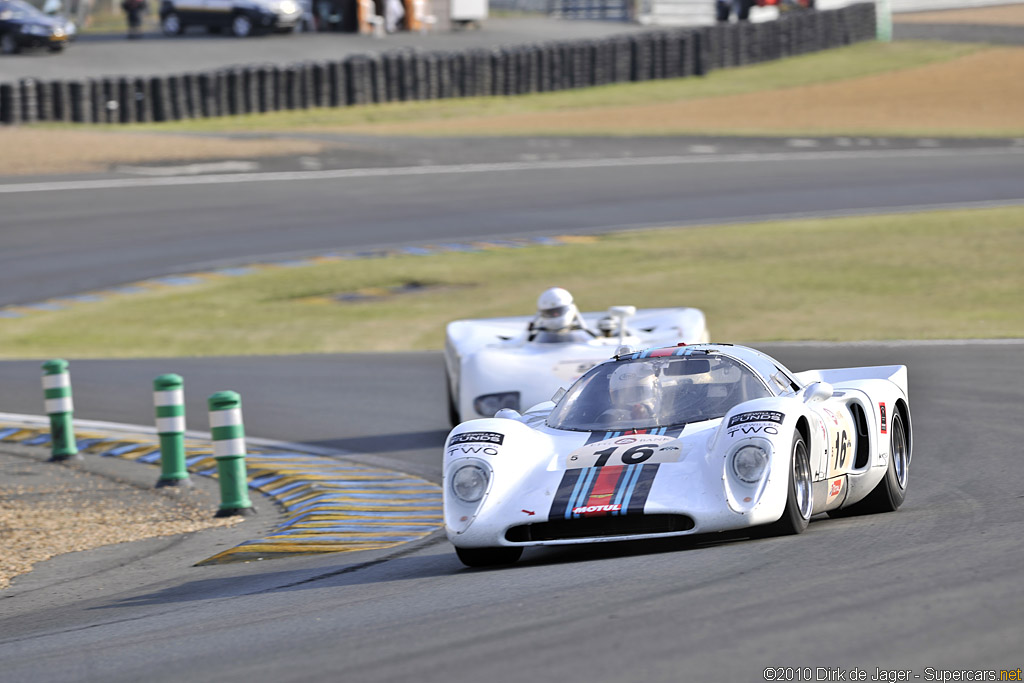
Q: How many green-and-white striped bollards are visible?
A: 3